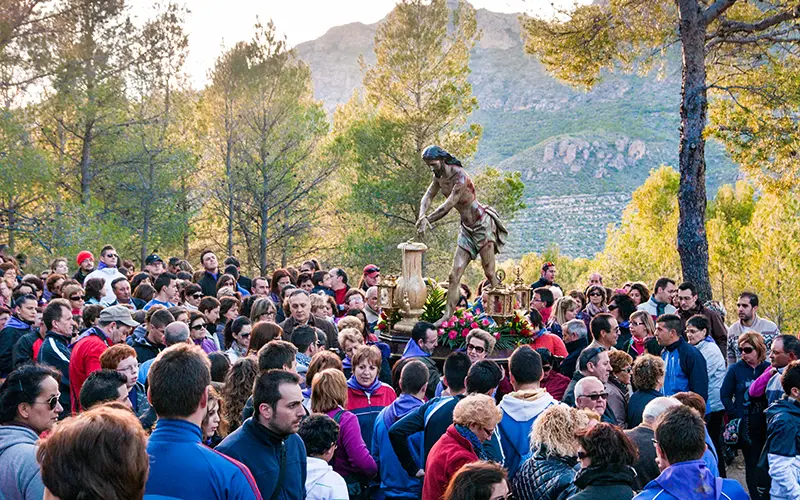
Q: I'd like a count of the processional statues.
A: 1